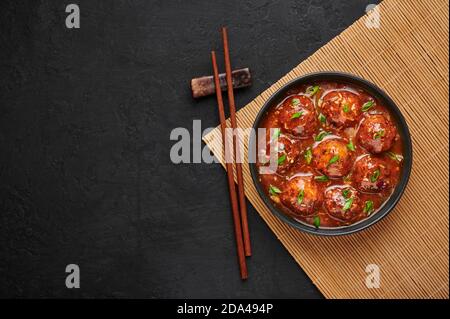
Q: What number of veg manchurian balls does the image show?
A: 8